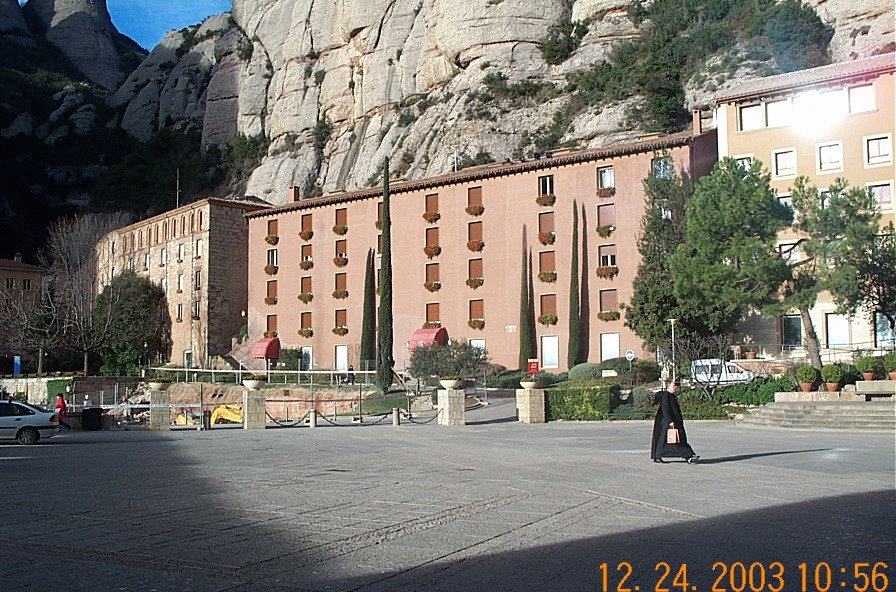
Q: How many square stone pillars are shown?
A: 4